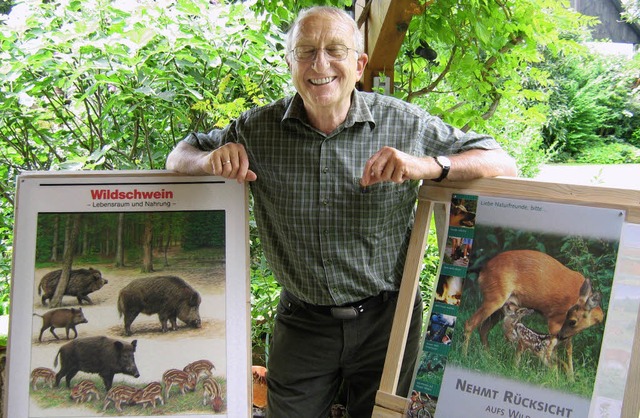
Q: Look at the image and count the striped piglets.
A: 7